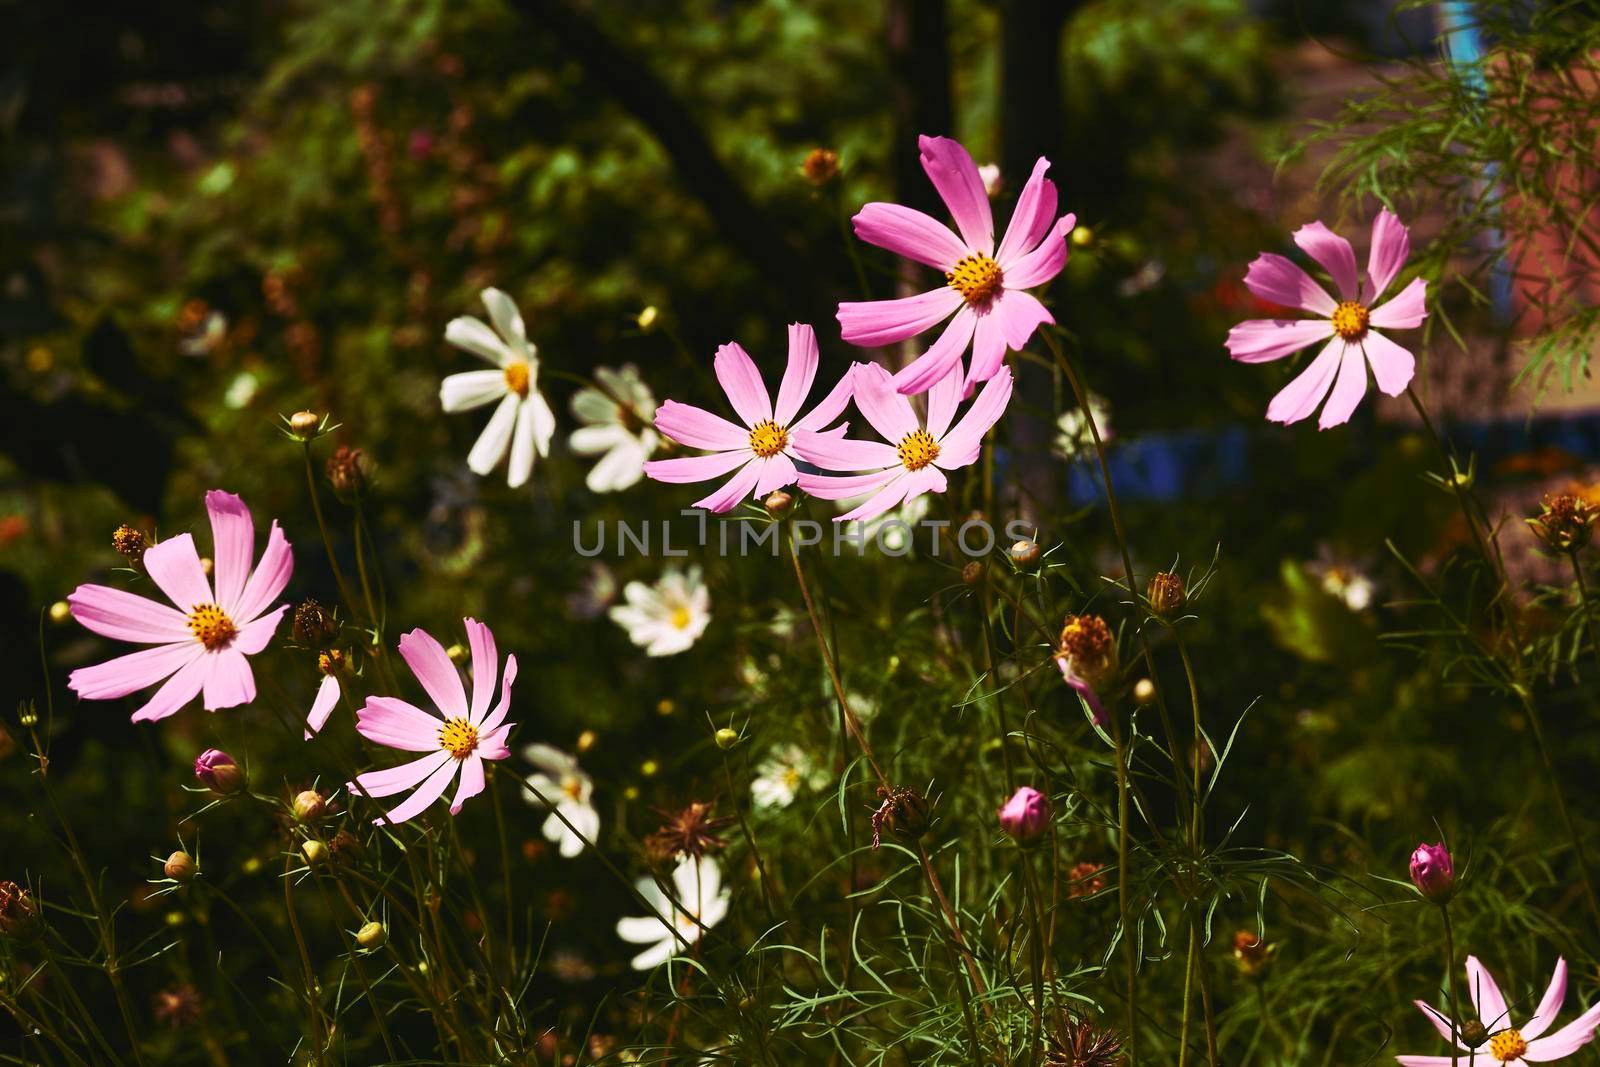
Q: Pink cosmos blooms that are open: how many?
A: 7